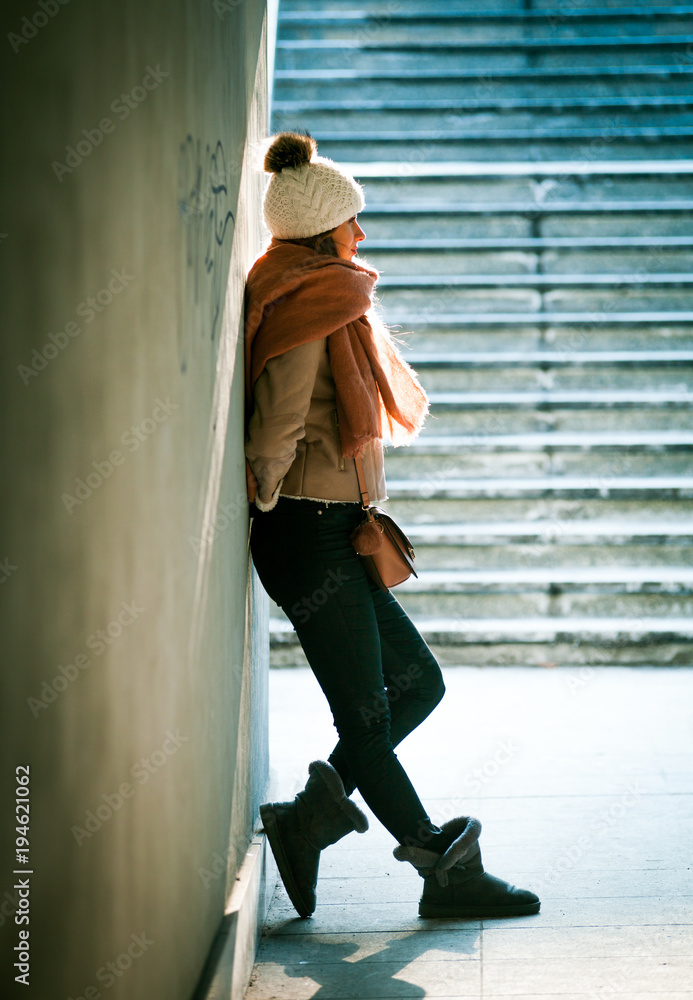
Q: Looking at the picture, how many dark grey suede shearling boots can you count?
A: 2